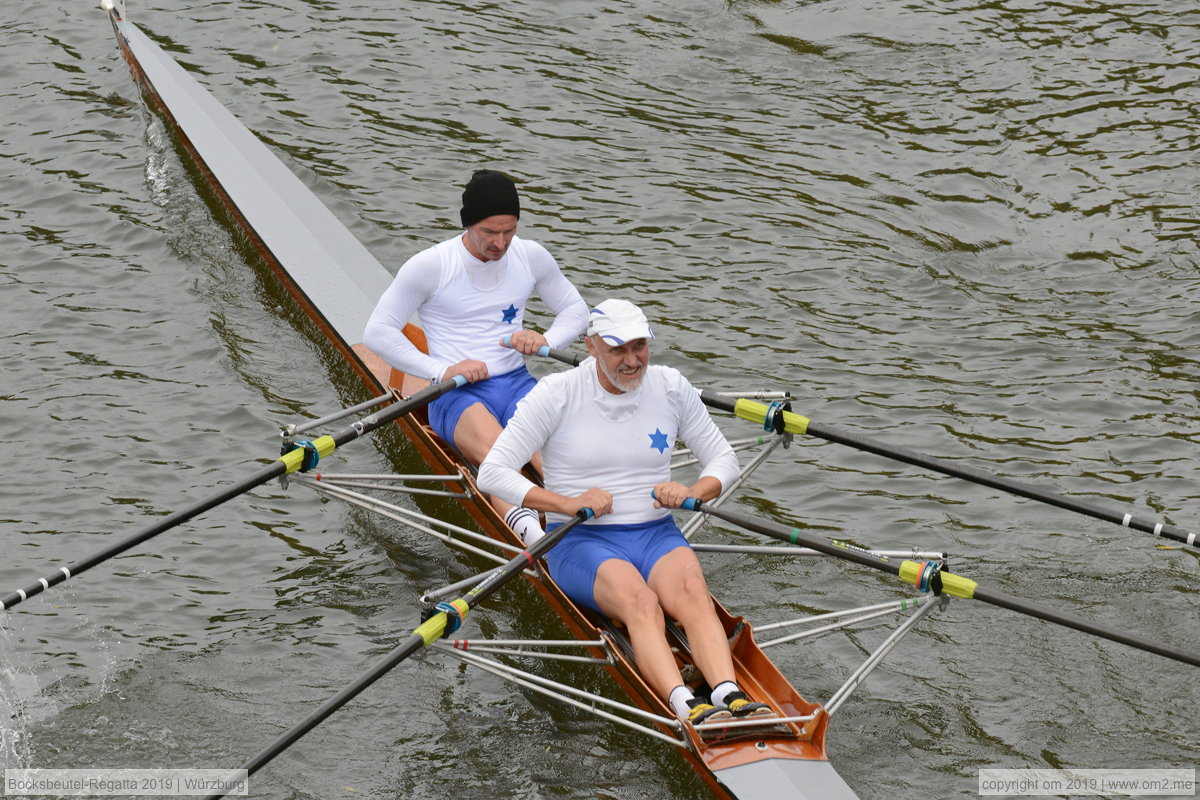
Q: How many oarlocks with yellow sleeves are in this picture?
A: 4